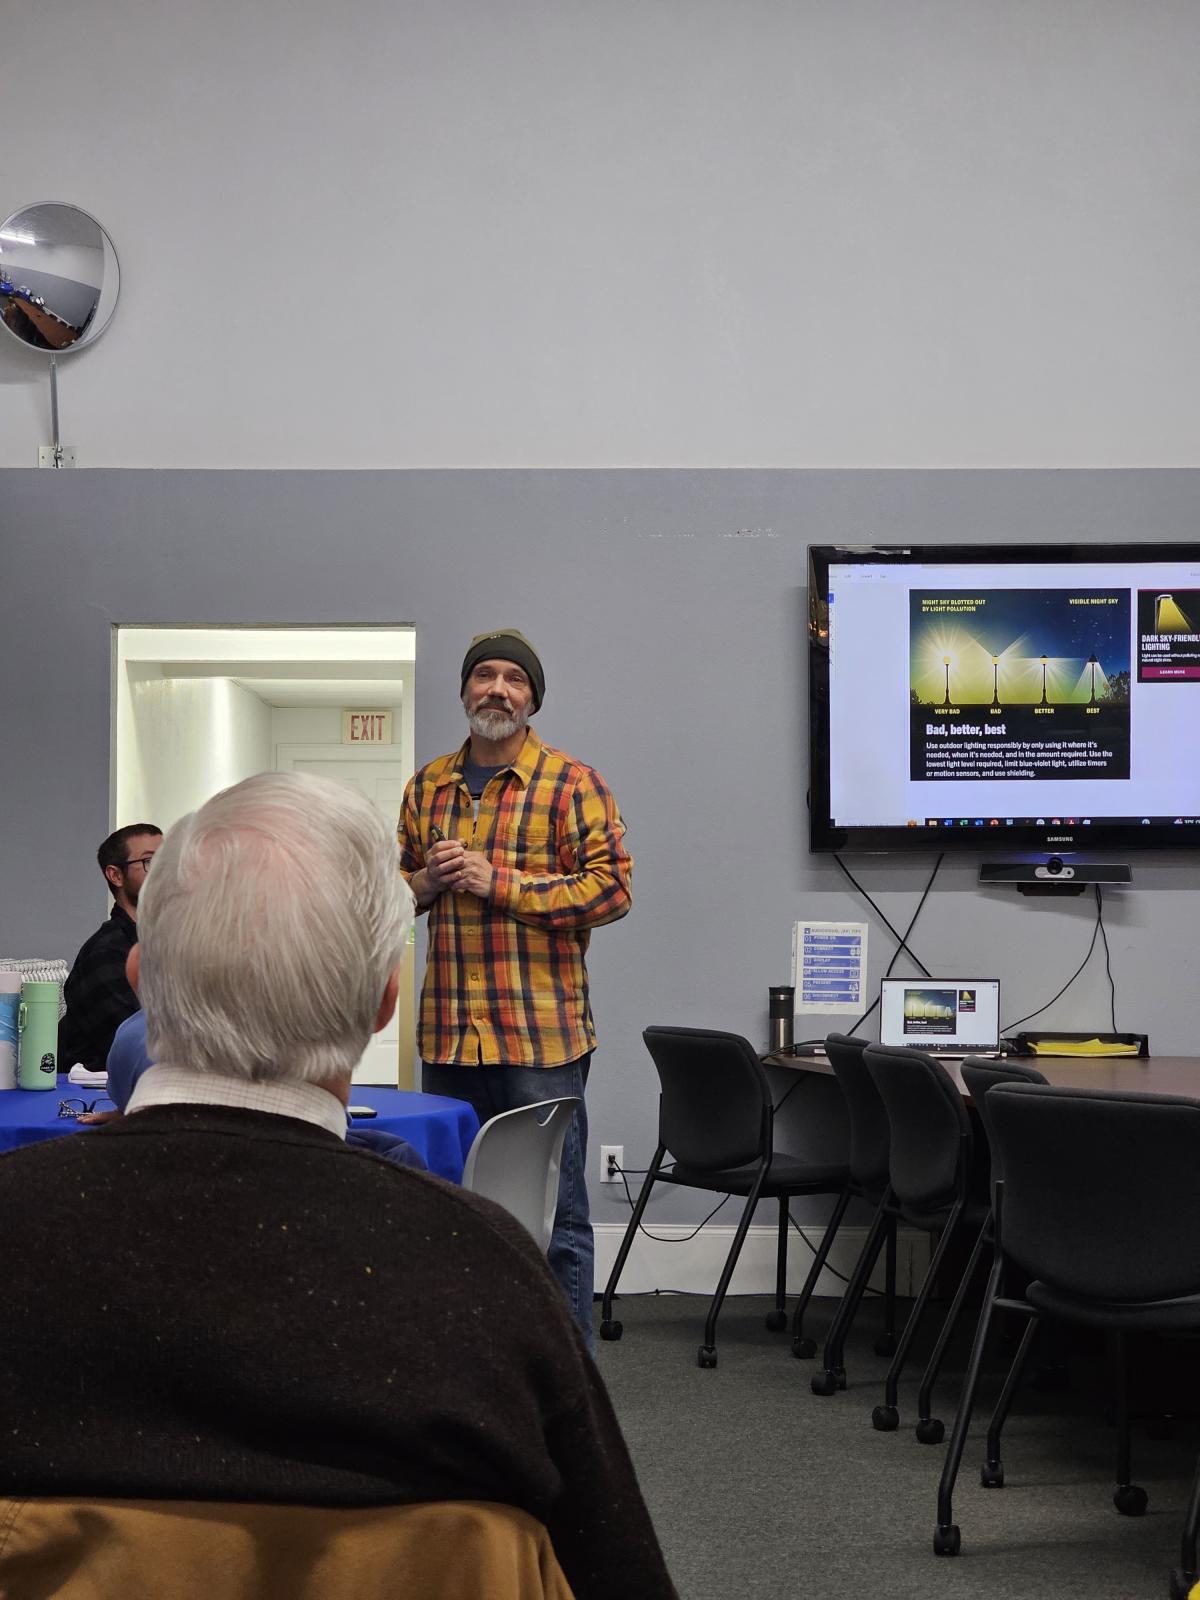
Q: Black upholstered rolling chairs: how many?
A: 5